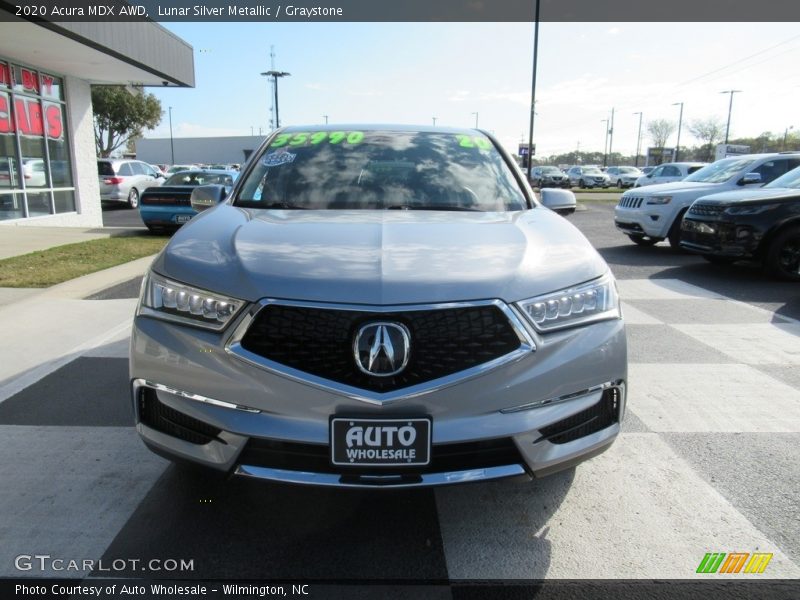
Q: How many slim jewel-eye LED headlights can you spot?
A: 2